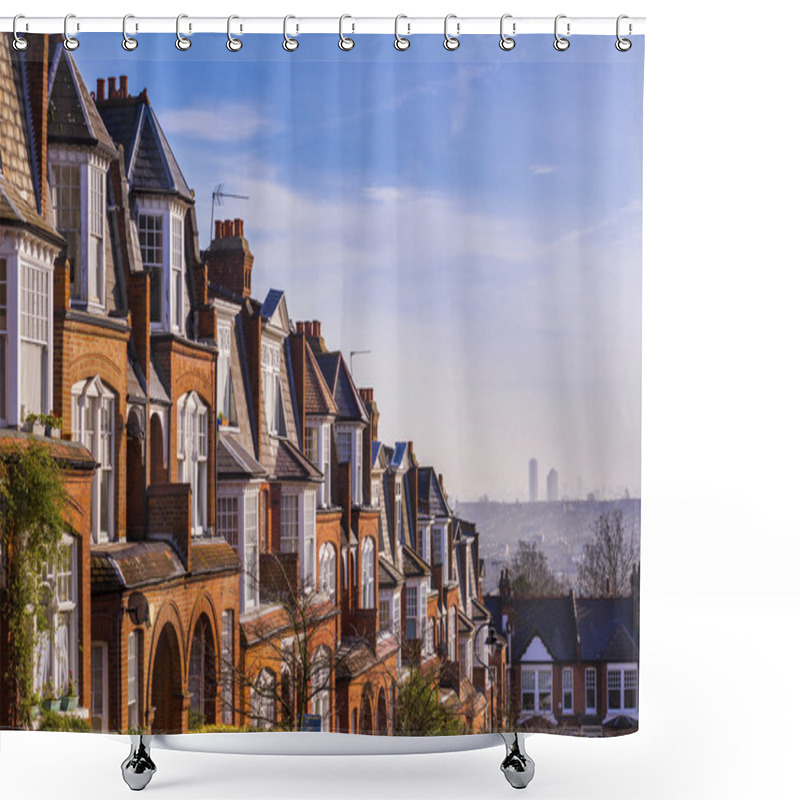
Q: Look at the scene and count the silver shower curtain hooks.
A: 12